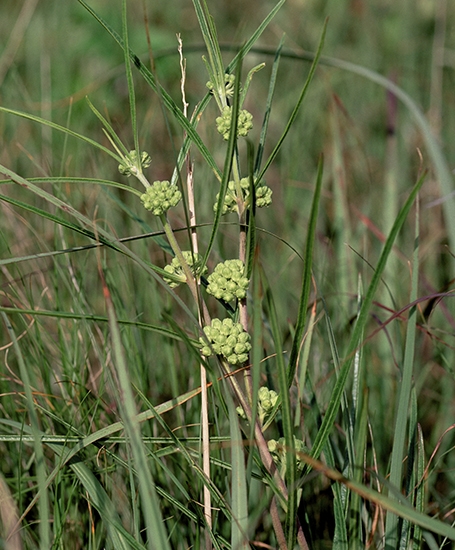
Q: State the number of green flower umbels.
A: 10